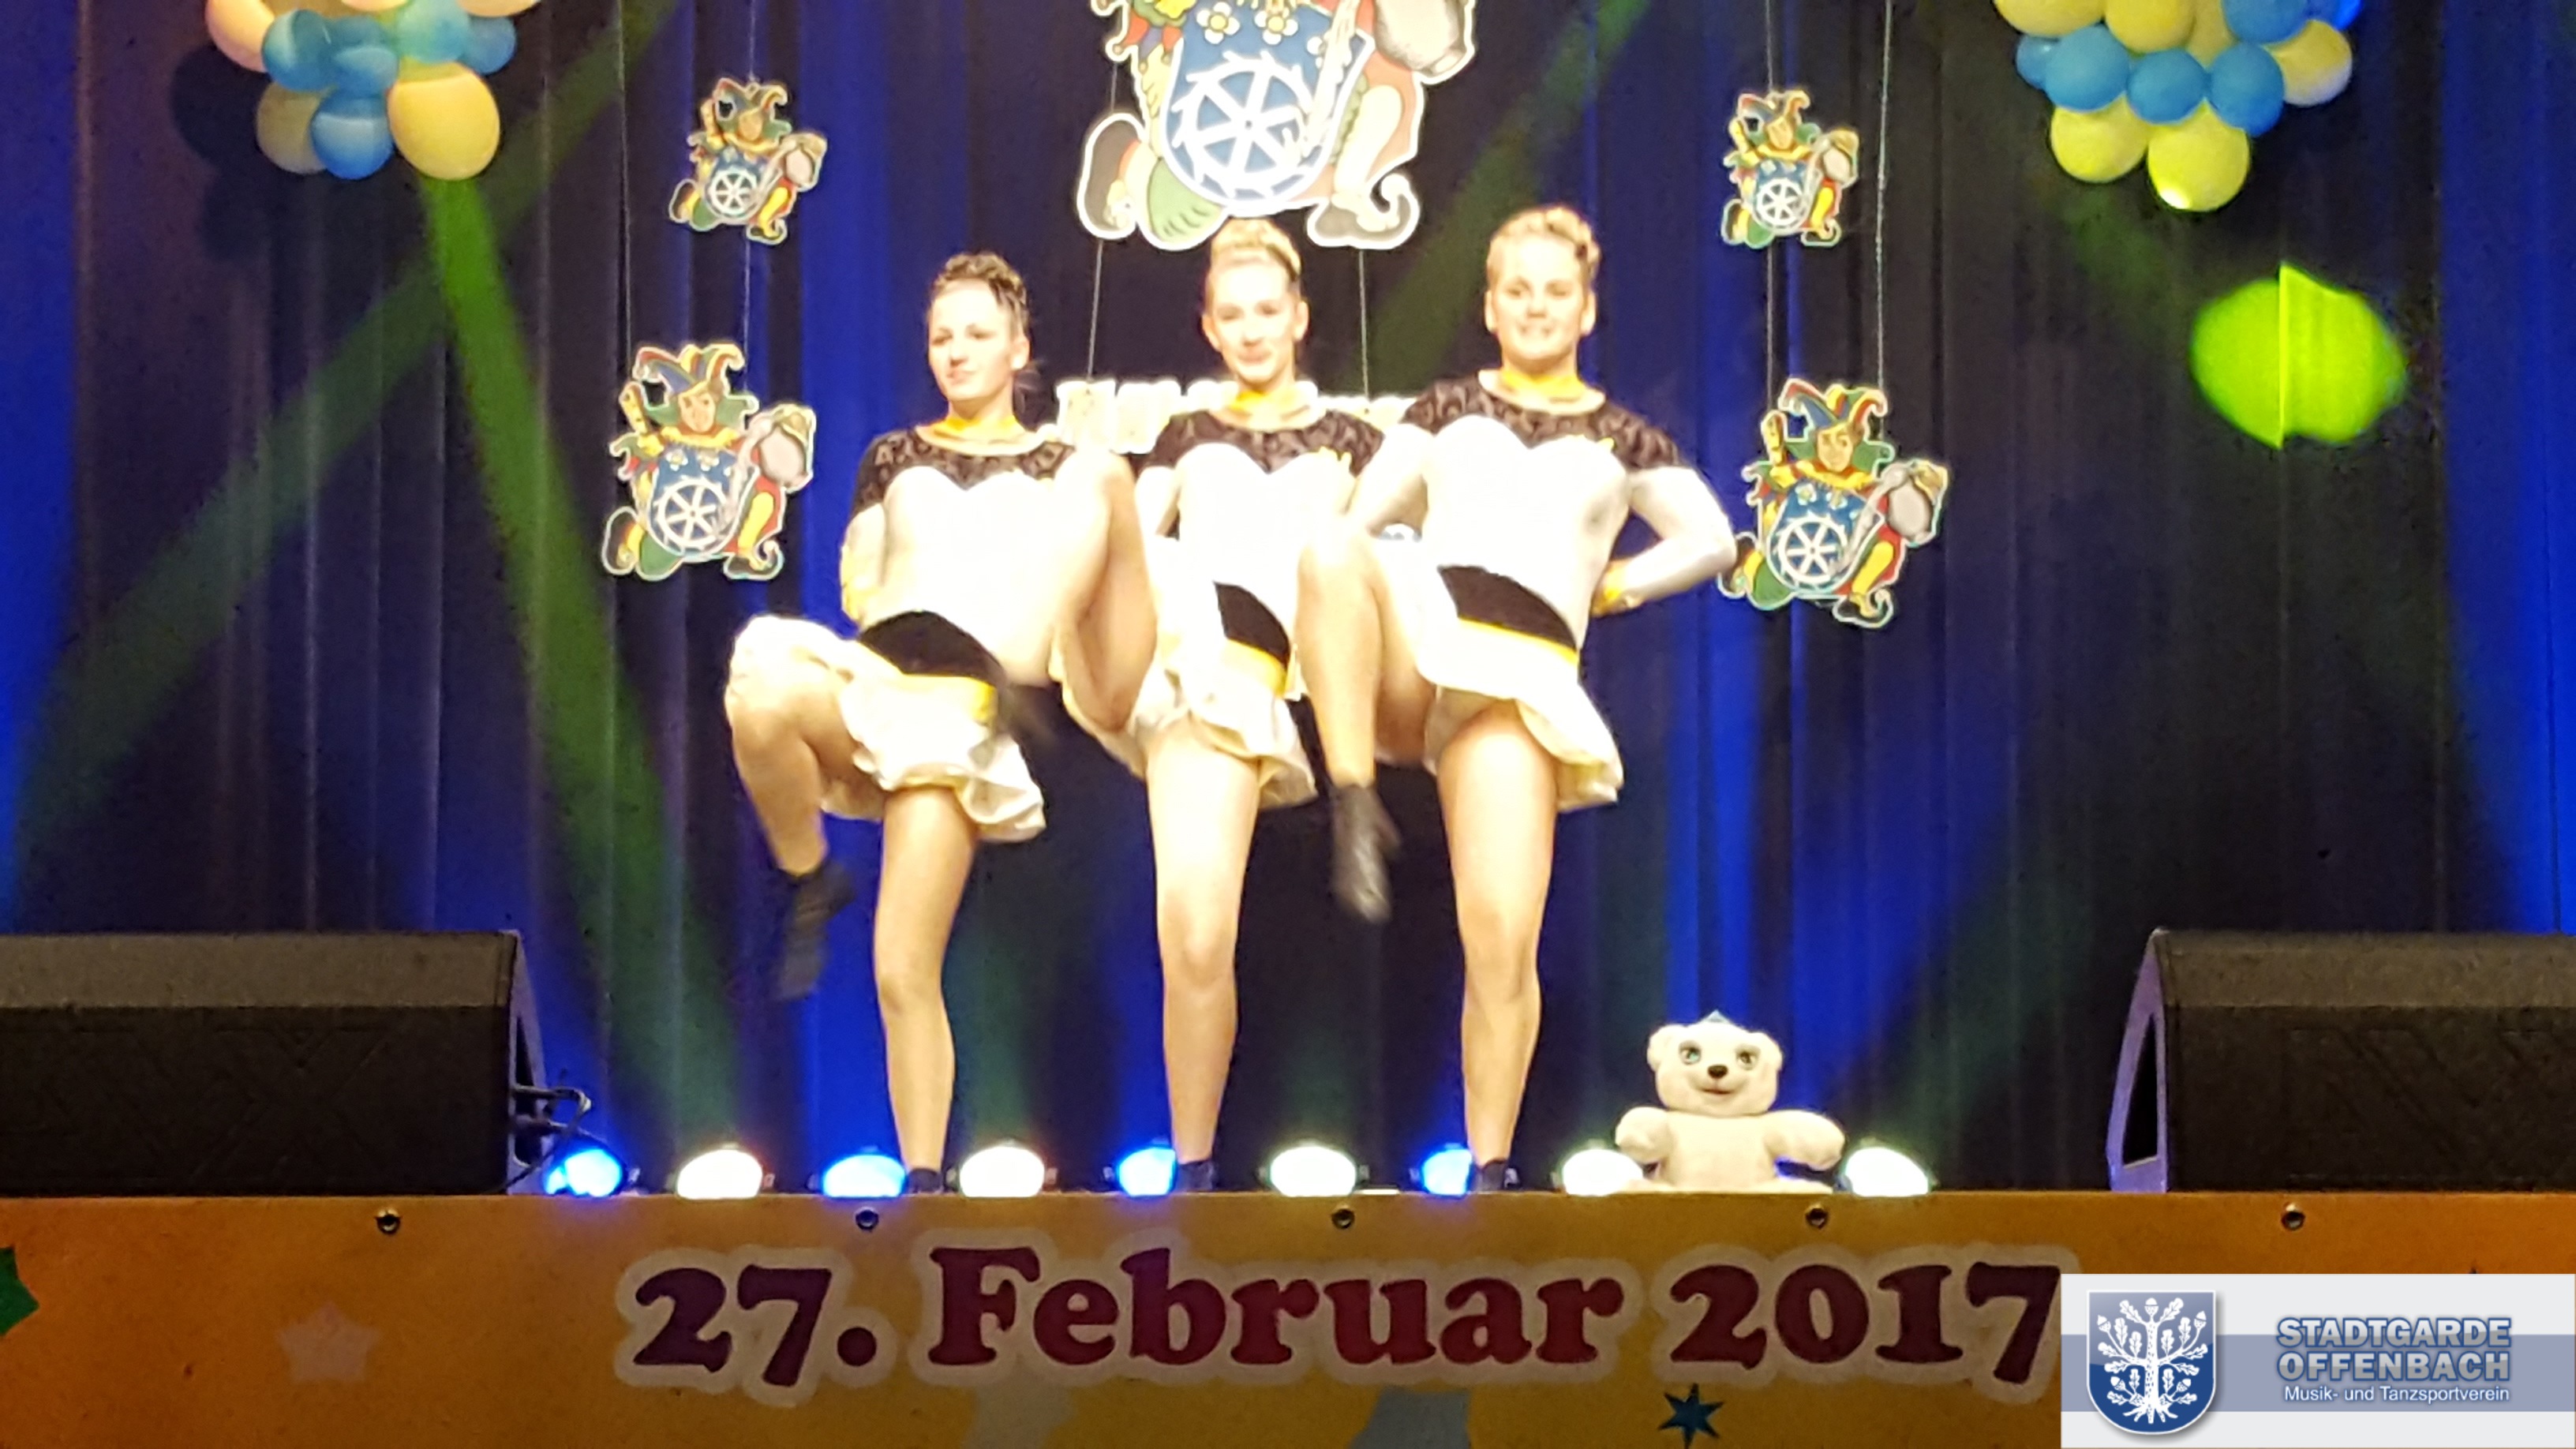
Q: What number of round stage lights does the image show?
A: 9